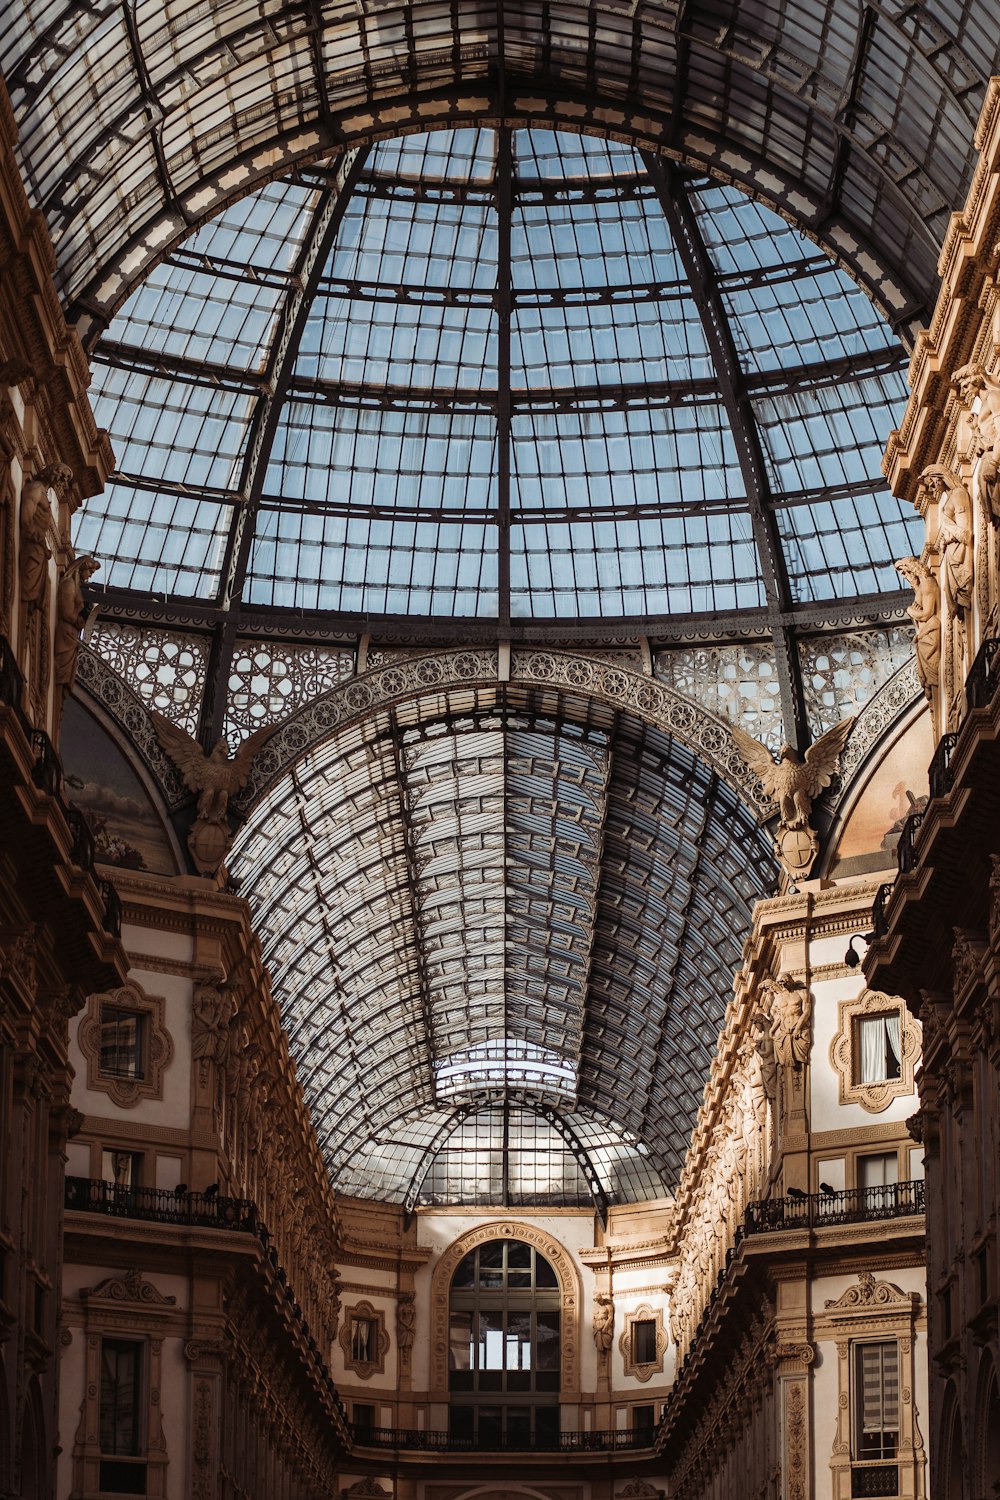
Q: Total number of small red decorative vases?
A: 0